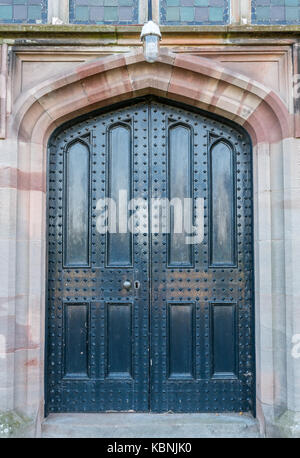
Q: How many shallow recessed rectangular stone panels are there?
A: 2